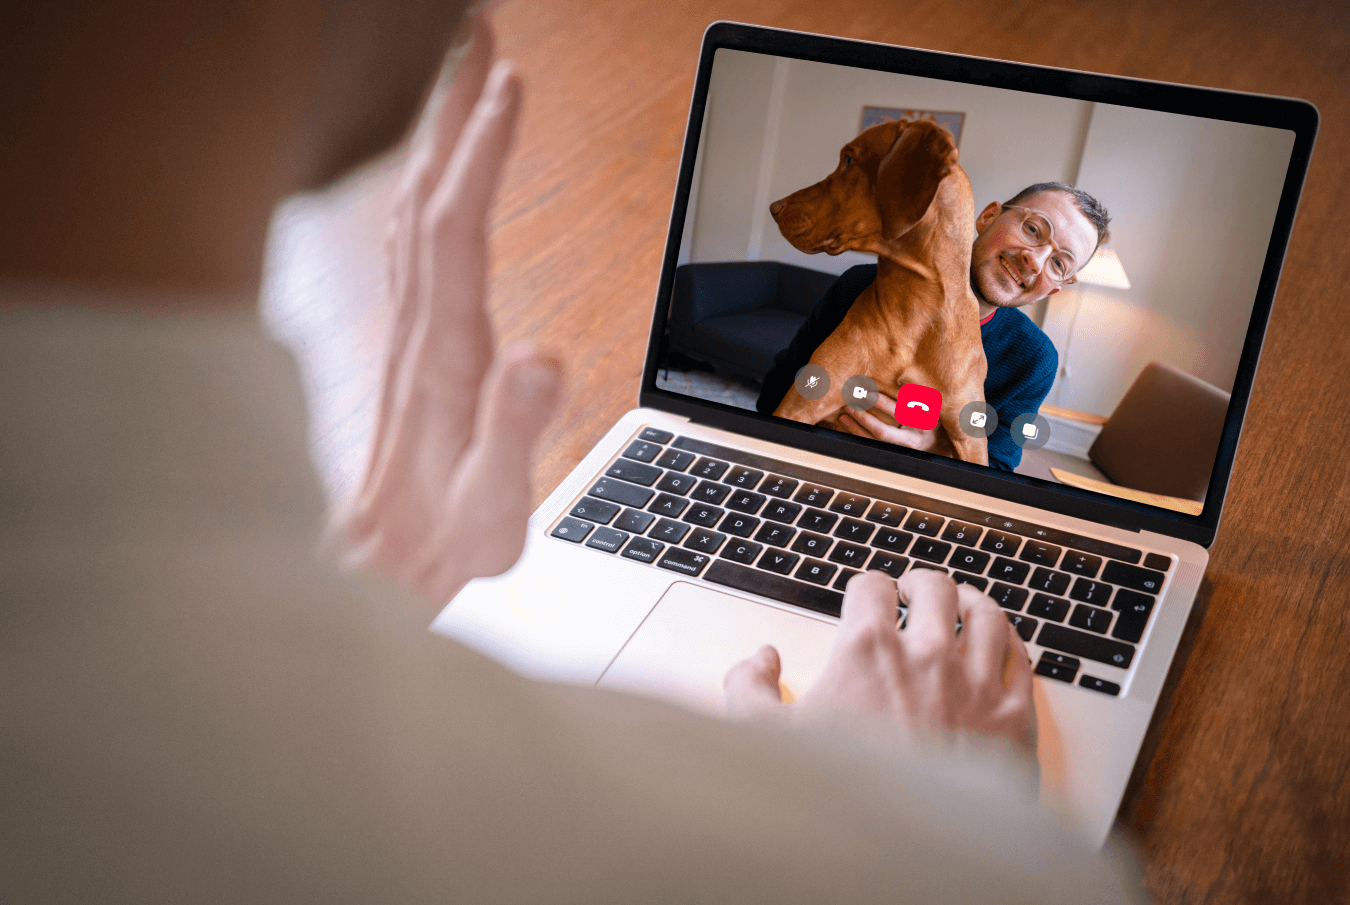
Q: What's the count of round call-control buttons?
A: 4